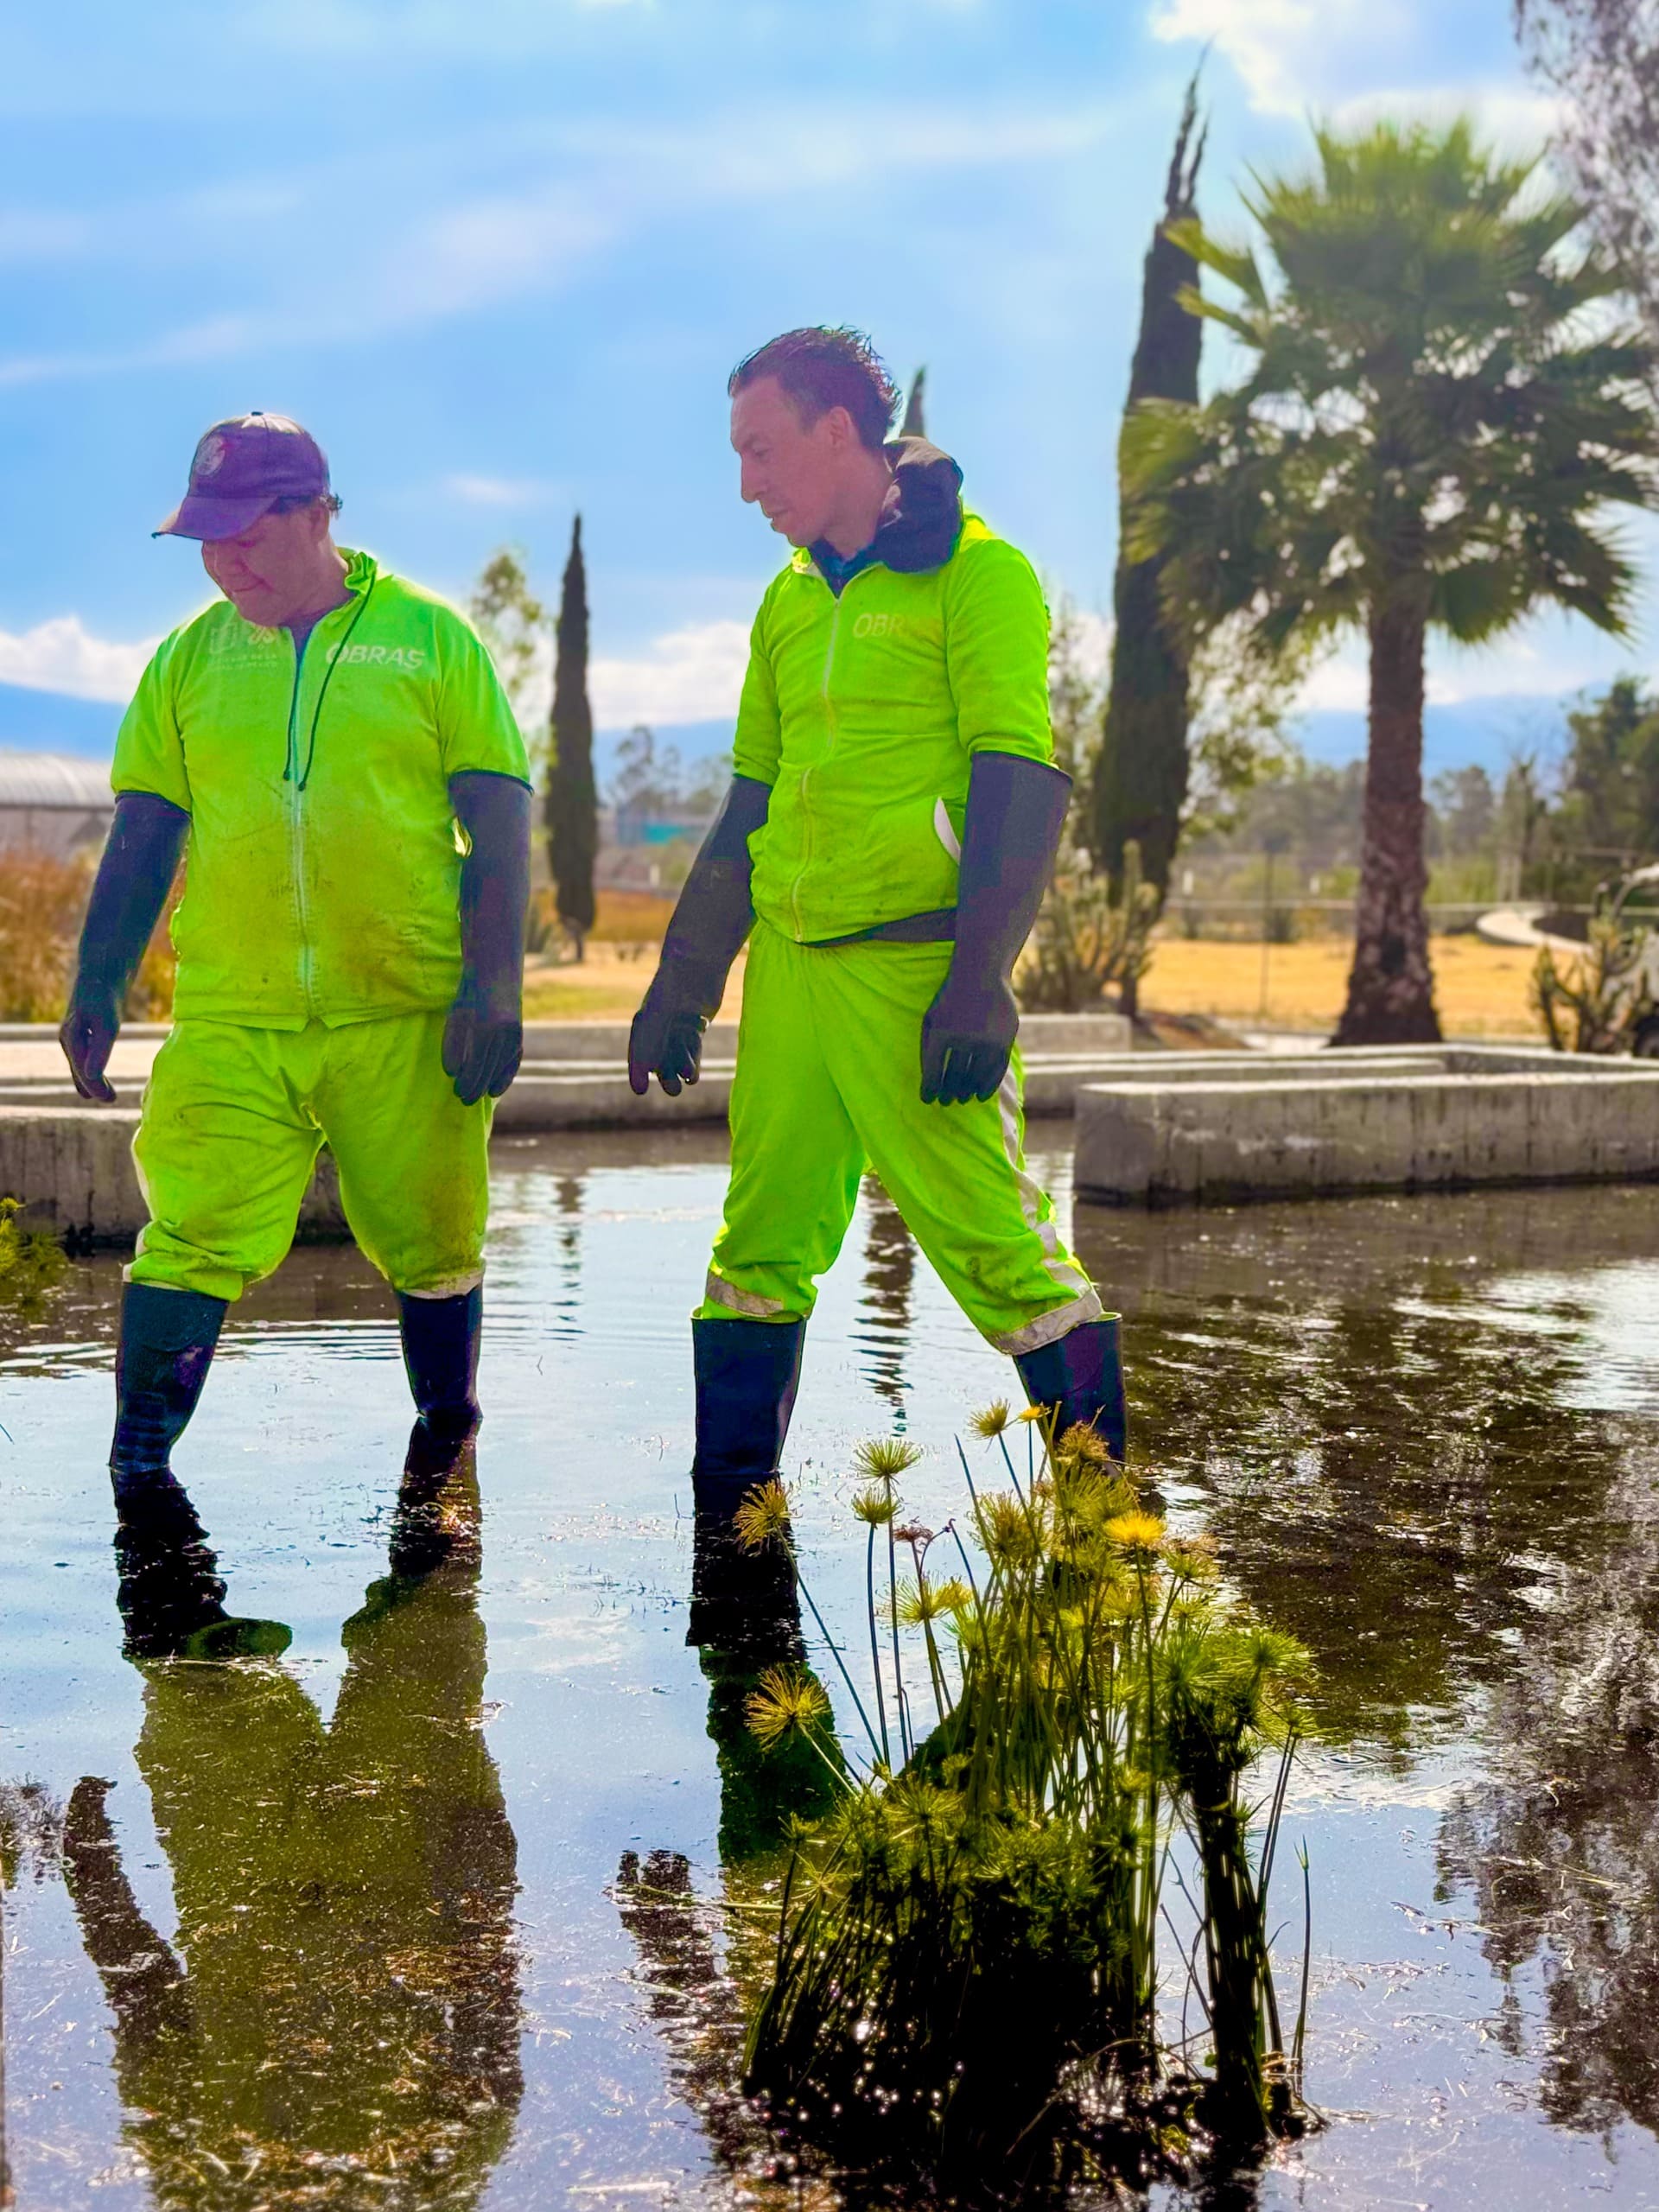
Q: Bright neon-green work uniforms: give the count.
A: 2